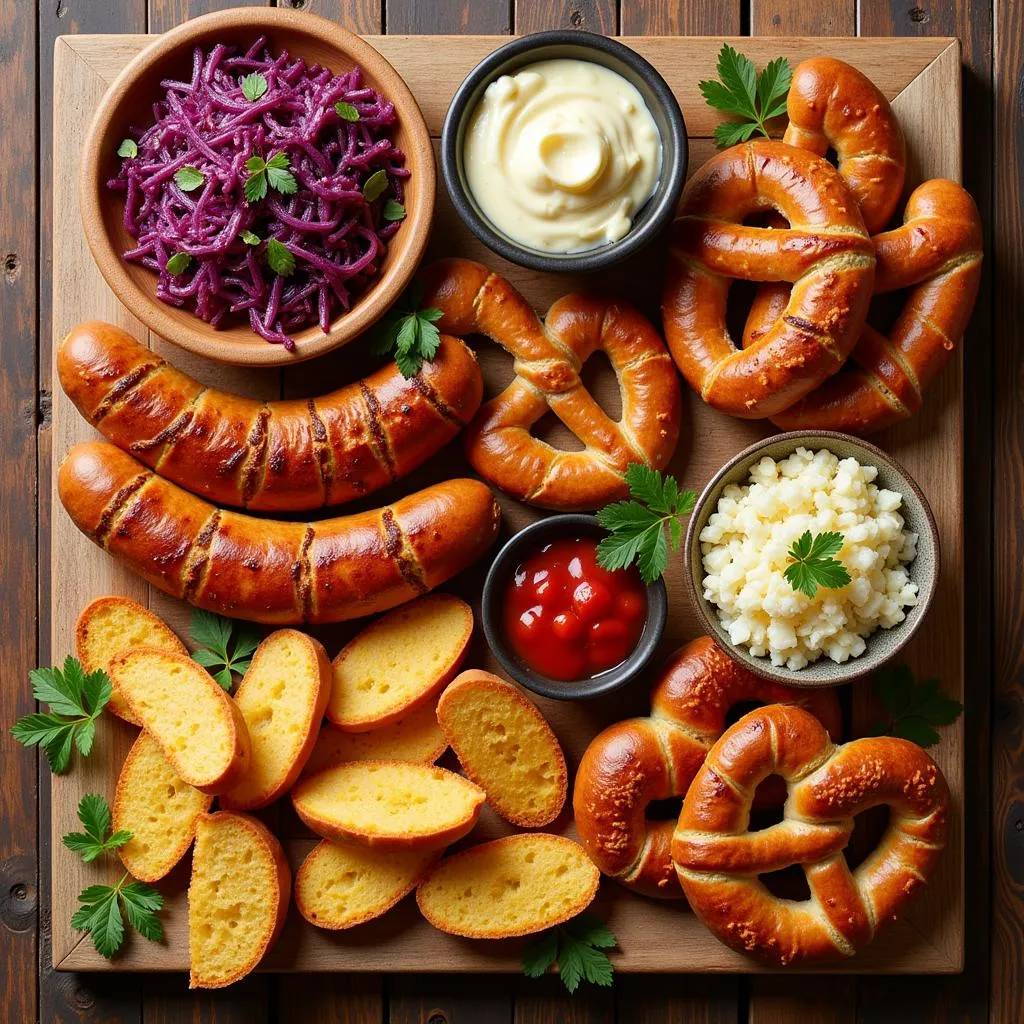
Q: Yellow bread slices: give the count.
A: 11